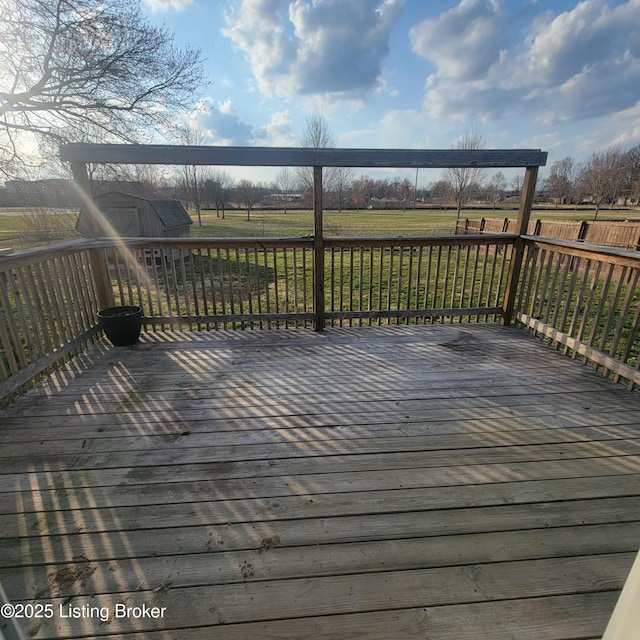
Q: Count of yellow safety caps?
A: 0